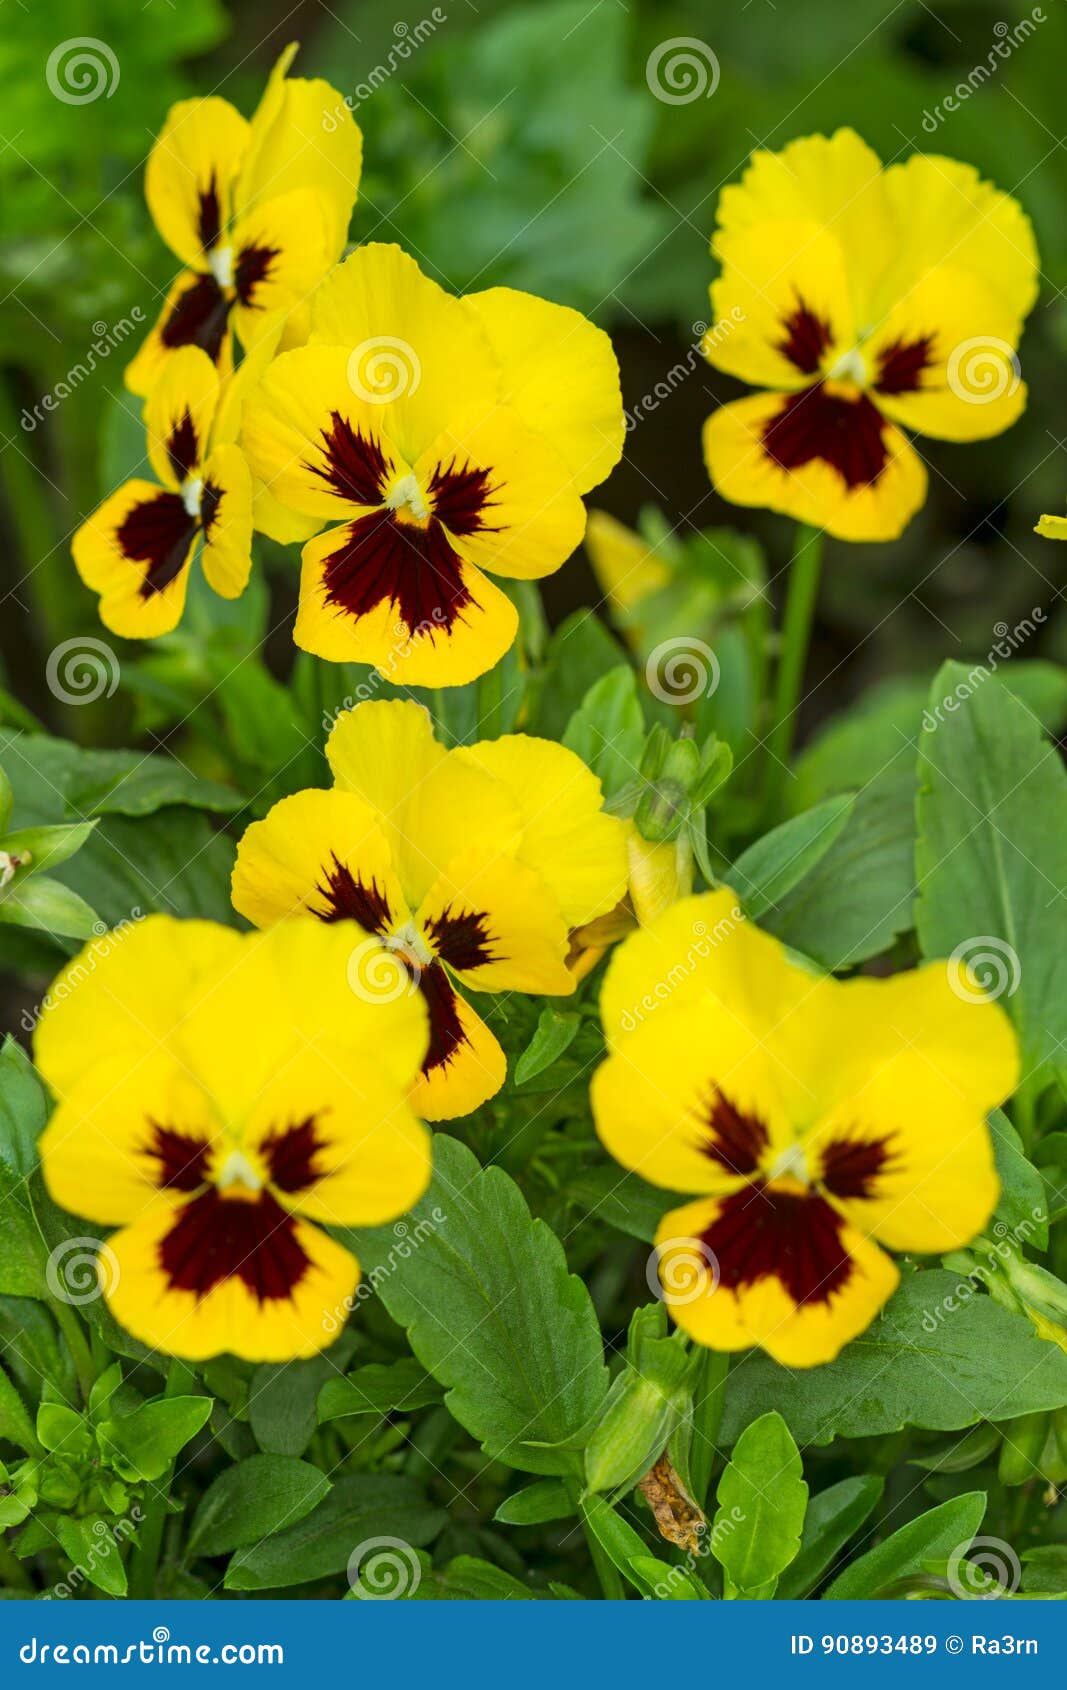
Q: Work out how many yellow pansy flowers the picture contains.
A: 7